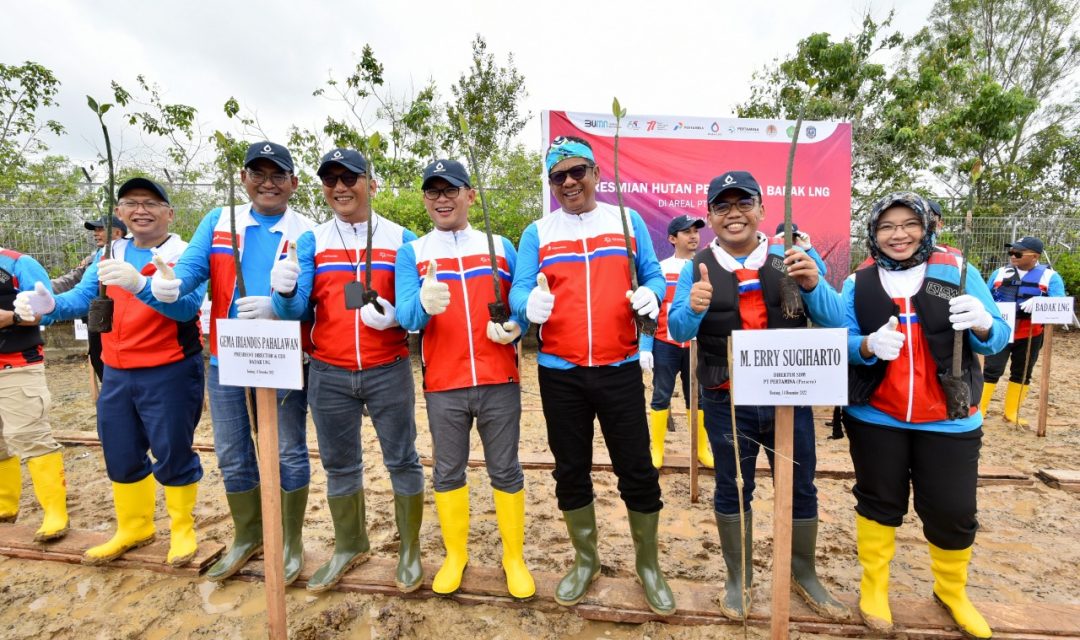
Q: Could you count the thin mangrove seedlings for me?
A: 7